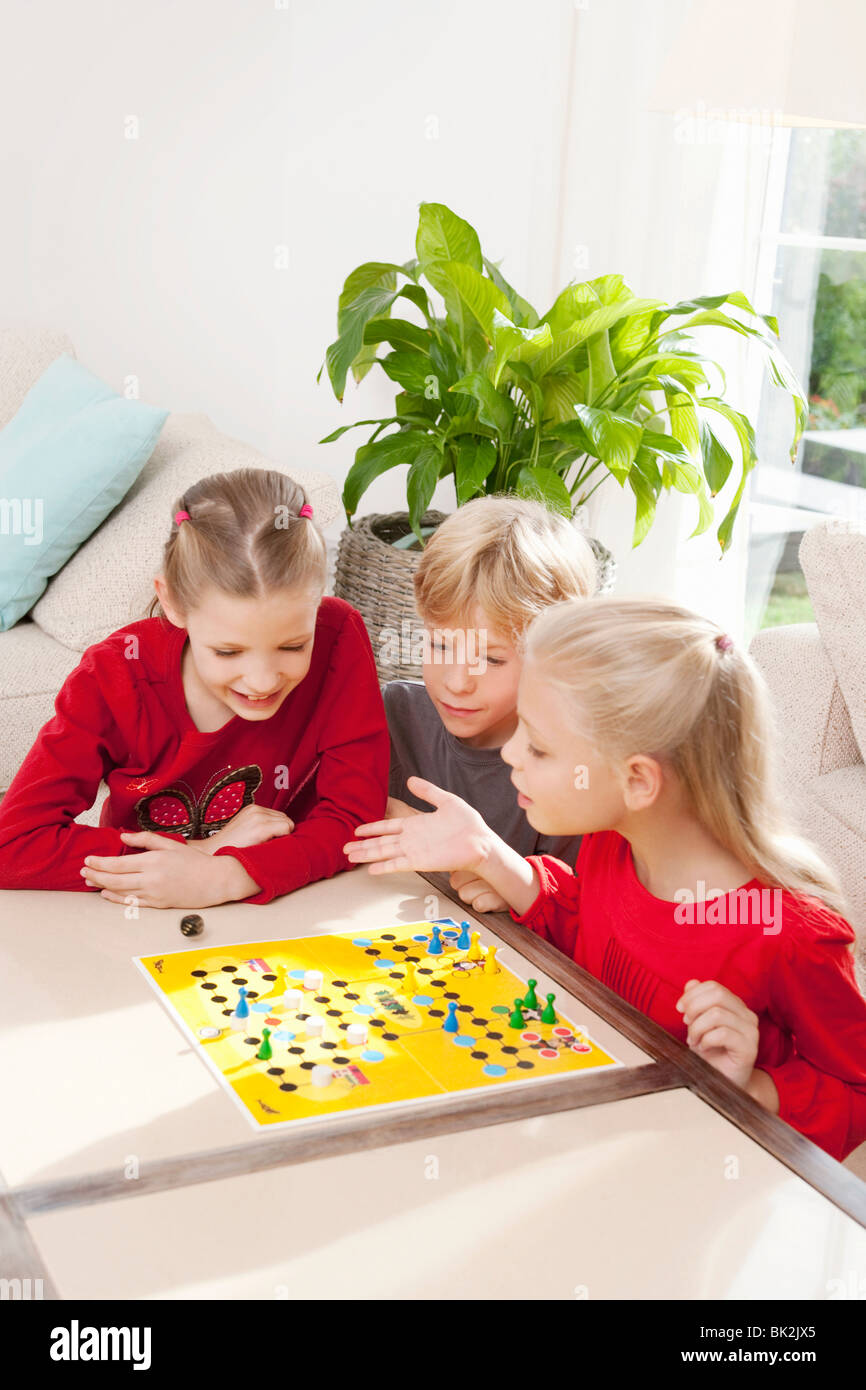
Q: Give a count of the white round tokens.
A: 6